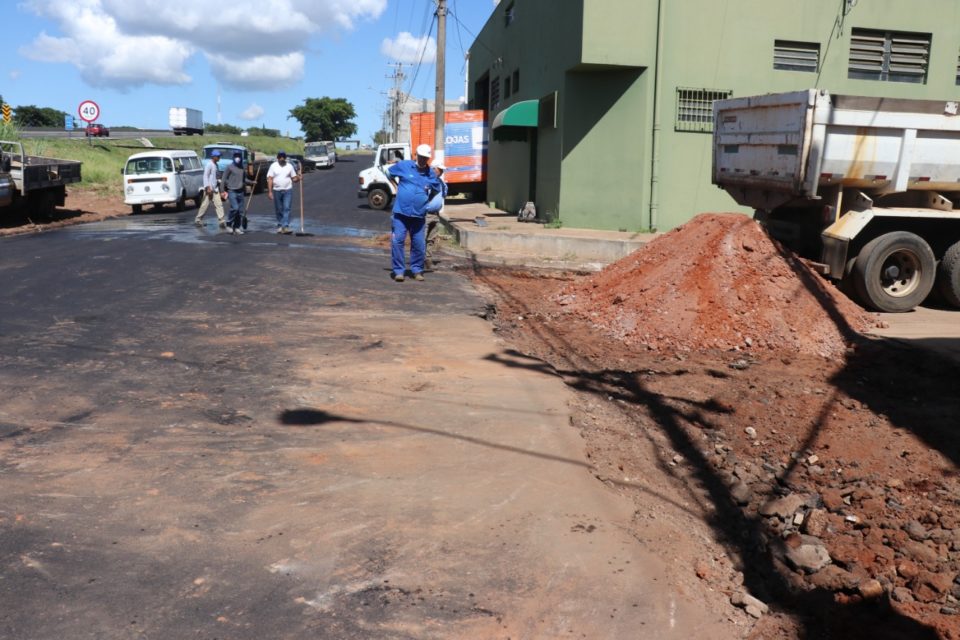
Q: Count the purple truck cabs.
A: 0